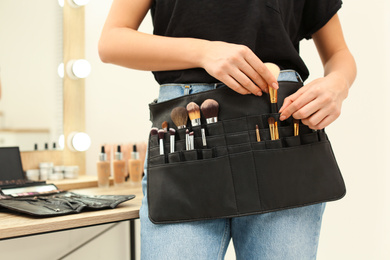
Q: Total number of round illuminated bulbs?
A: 3